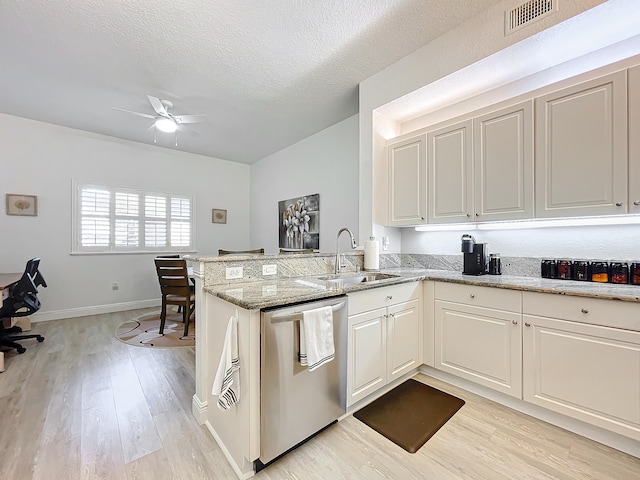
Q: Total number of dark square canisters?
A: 6